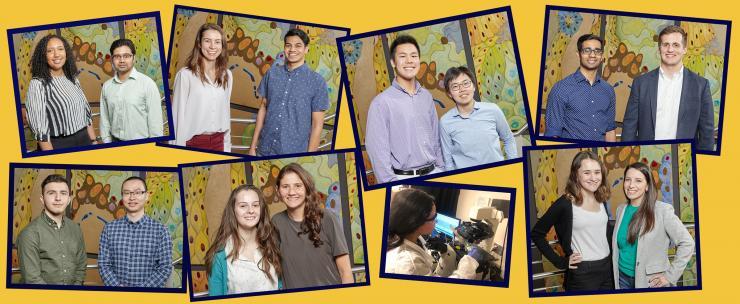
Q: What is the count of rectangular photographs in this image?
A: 8